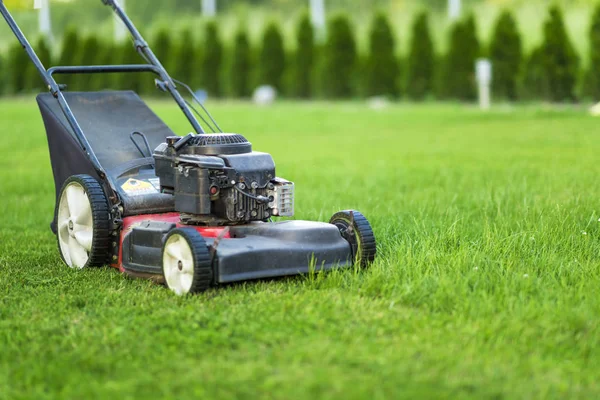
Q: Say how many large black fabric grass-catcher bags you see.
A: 1